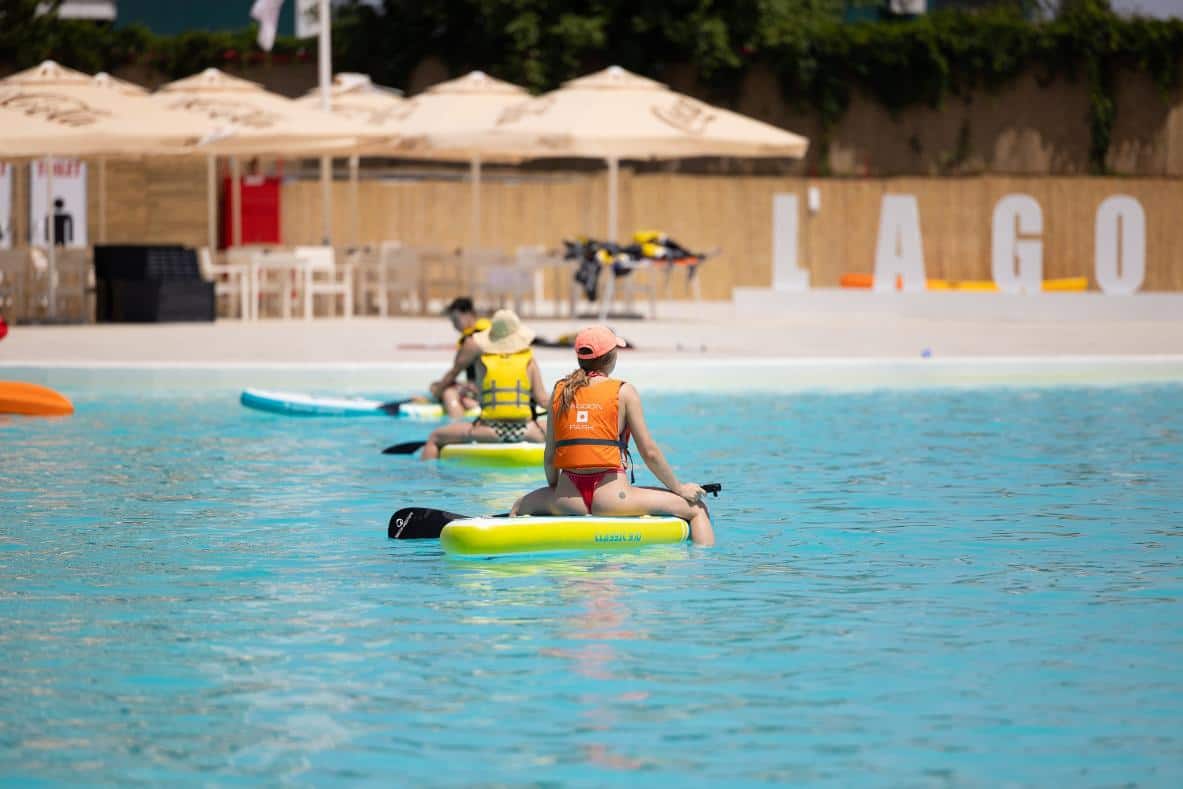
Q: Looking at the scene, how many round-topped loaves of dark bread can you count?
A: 0